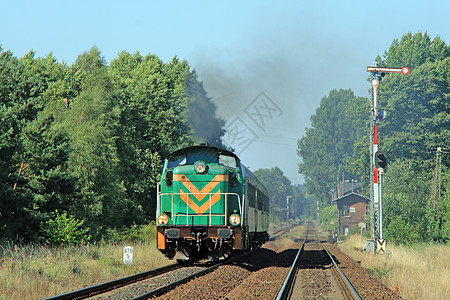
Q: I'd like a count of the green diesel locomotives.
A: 1